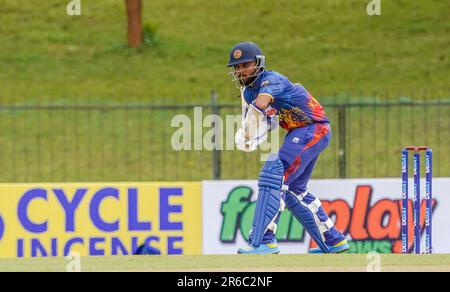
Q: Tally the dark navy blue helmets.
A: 1